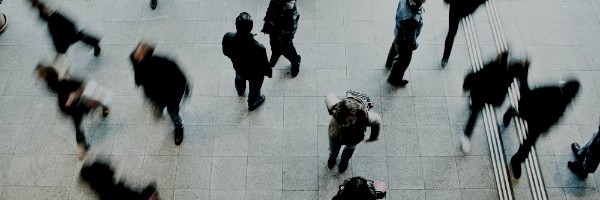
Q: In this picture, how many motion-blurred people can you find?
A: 6